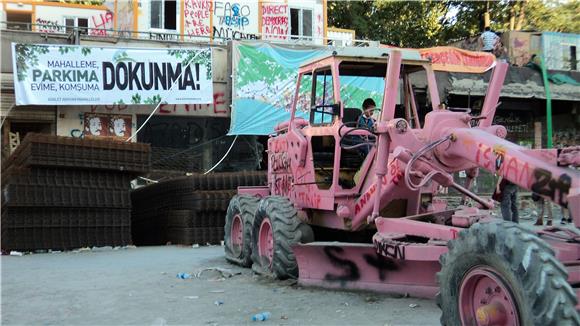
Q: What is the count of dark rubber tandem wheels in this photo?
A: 2